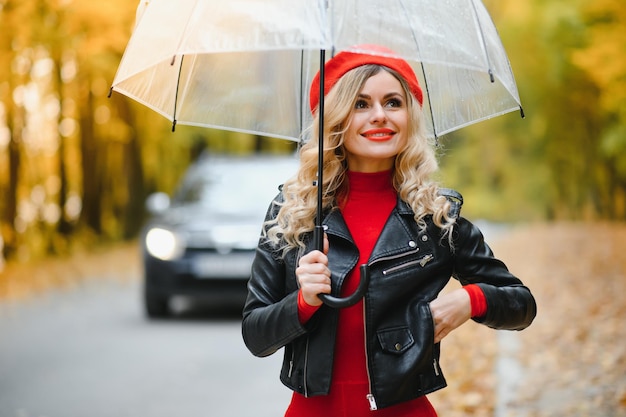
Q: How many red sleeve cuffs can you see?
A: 2